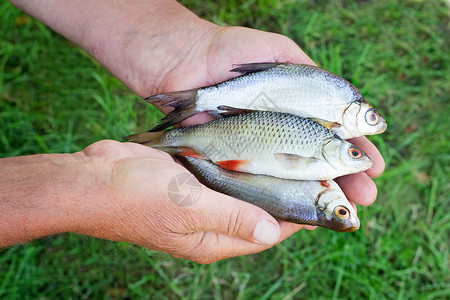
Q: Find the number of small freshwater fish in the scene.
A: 3